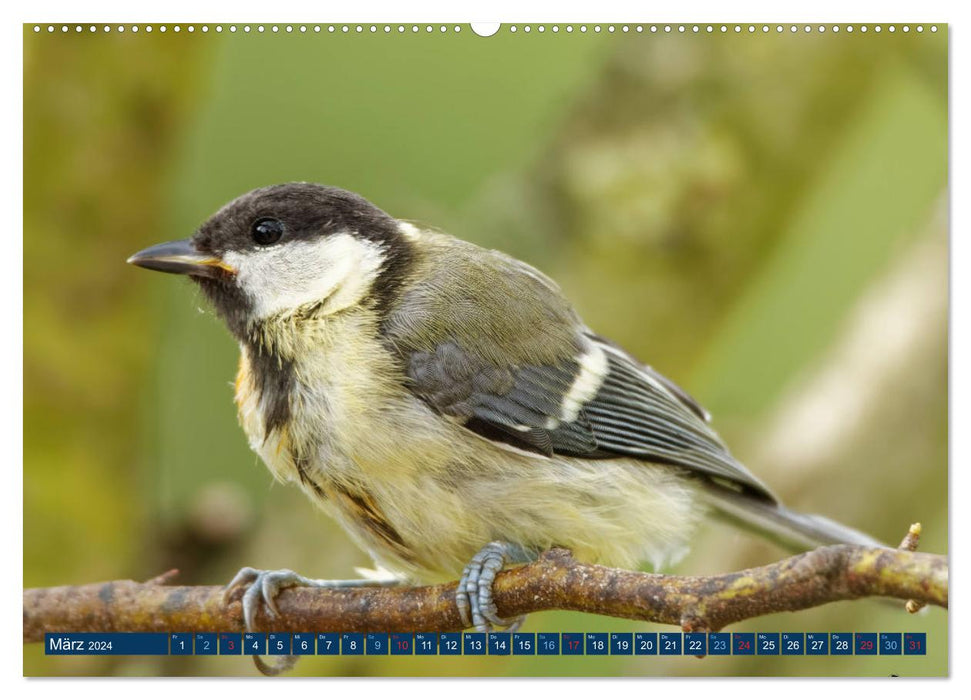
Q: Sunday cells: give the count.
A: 5